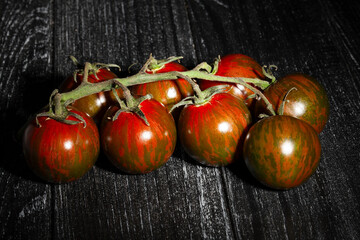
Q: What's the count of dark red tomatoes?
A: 8